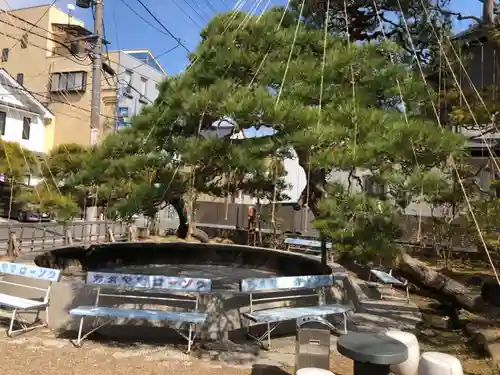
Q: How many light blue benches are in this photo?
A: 5